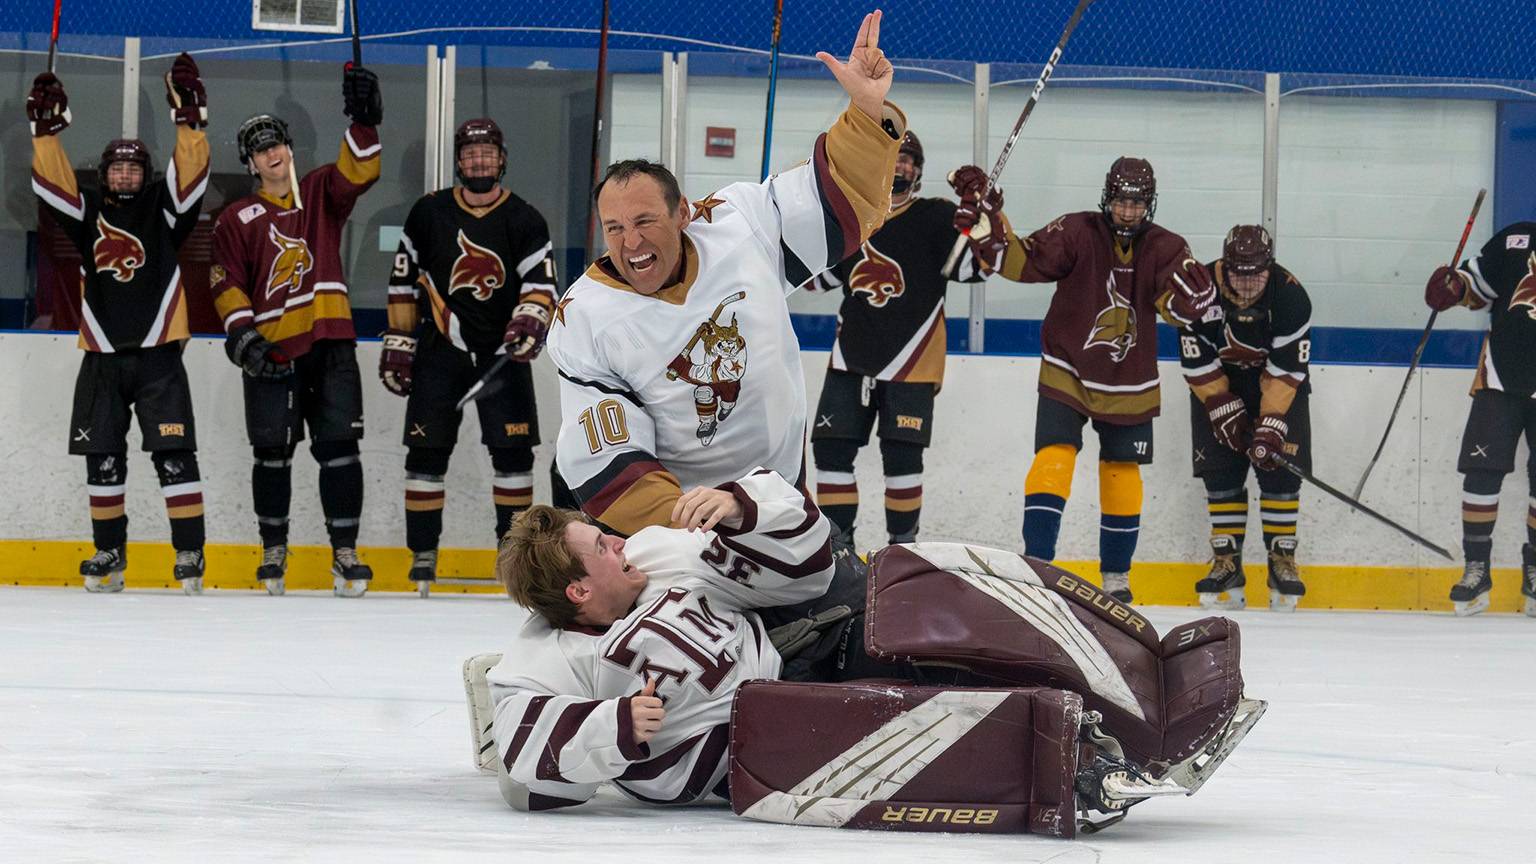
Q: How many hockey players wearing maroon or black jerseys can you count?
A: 7